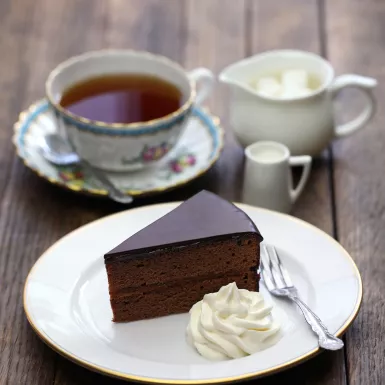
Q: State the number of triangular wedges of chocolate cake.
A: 1